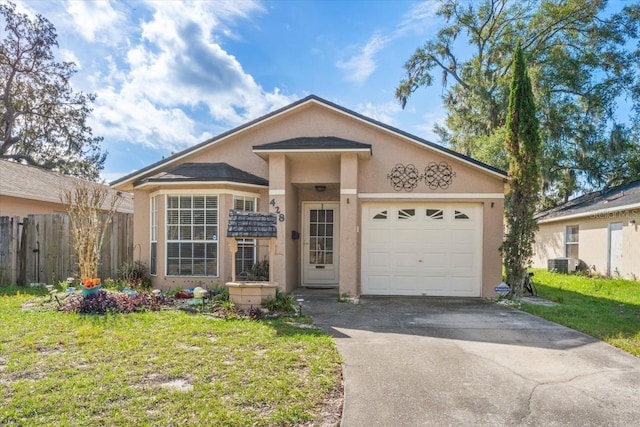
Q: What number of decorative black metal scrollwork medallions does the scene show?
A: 2